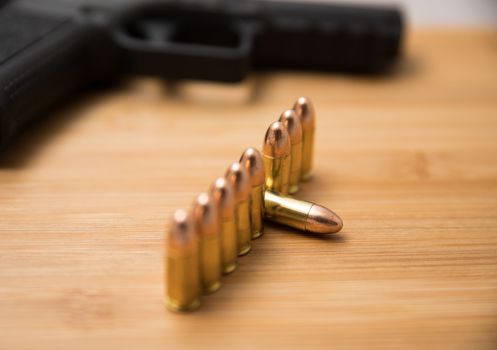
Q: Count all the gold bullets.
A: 9